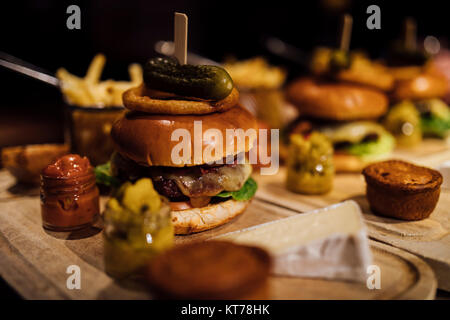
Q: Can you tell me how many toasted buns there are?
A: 3